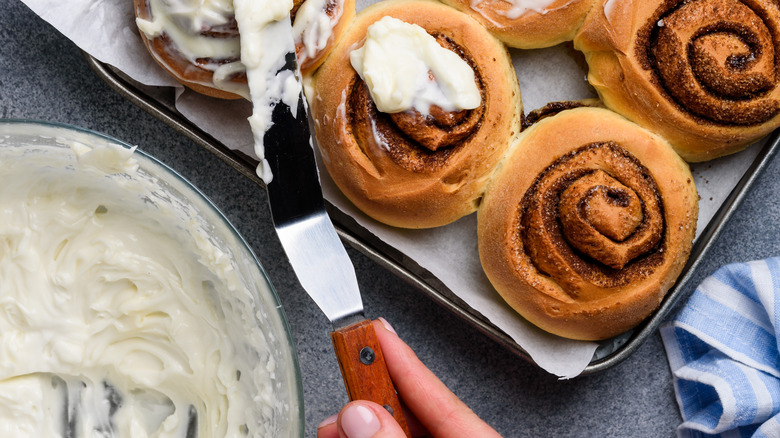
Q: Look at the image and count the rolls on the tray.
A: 5